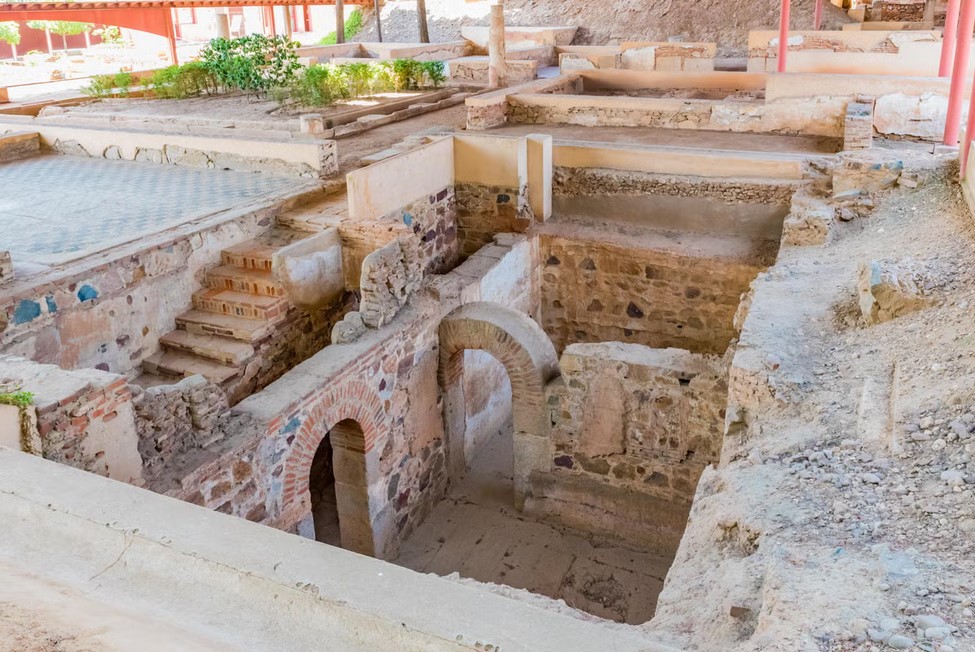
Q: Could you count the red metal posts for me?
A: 5